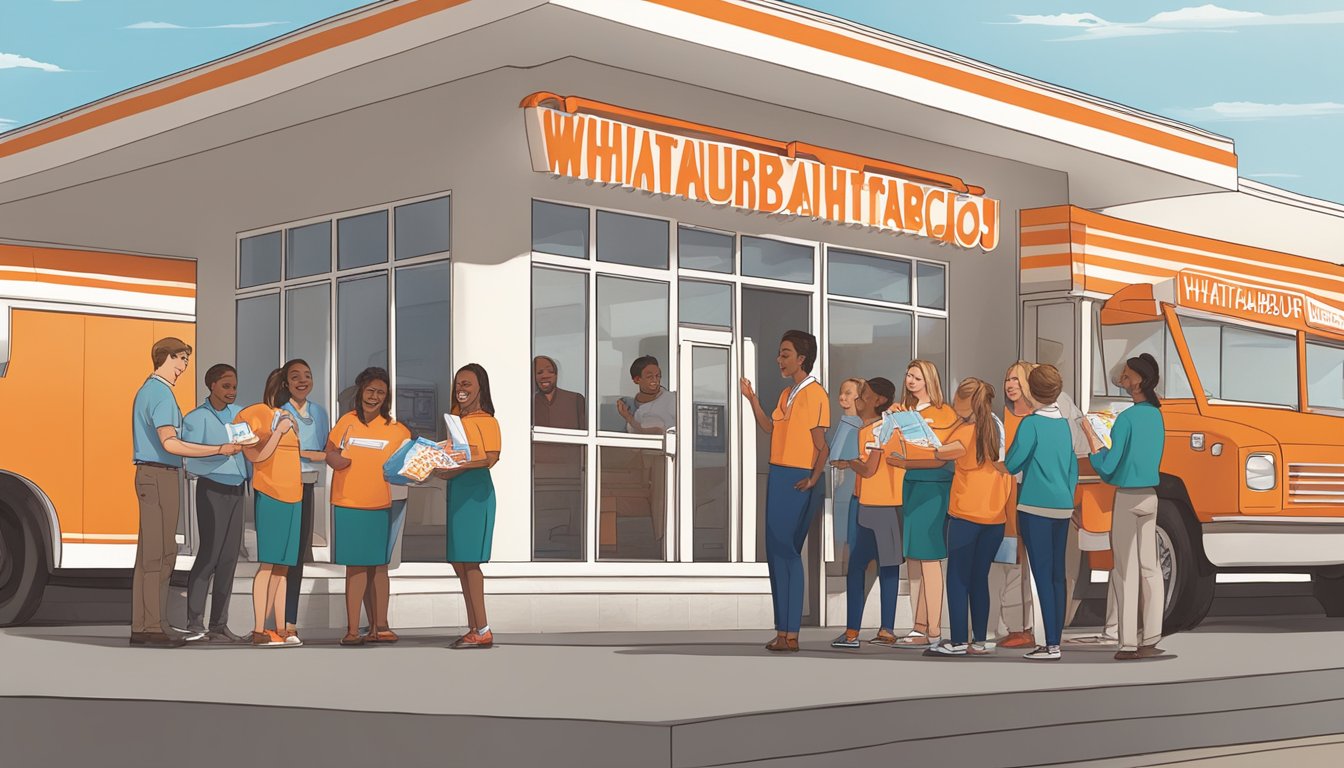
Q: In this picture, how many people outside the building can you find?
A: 14